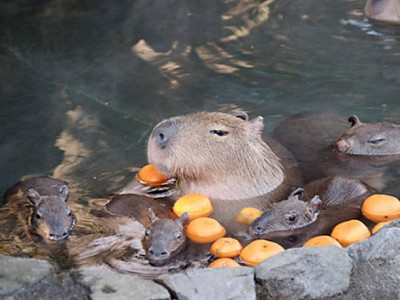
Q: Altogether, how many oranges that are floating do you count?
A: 11